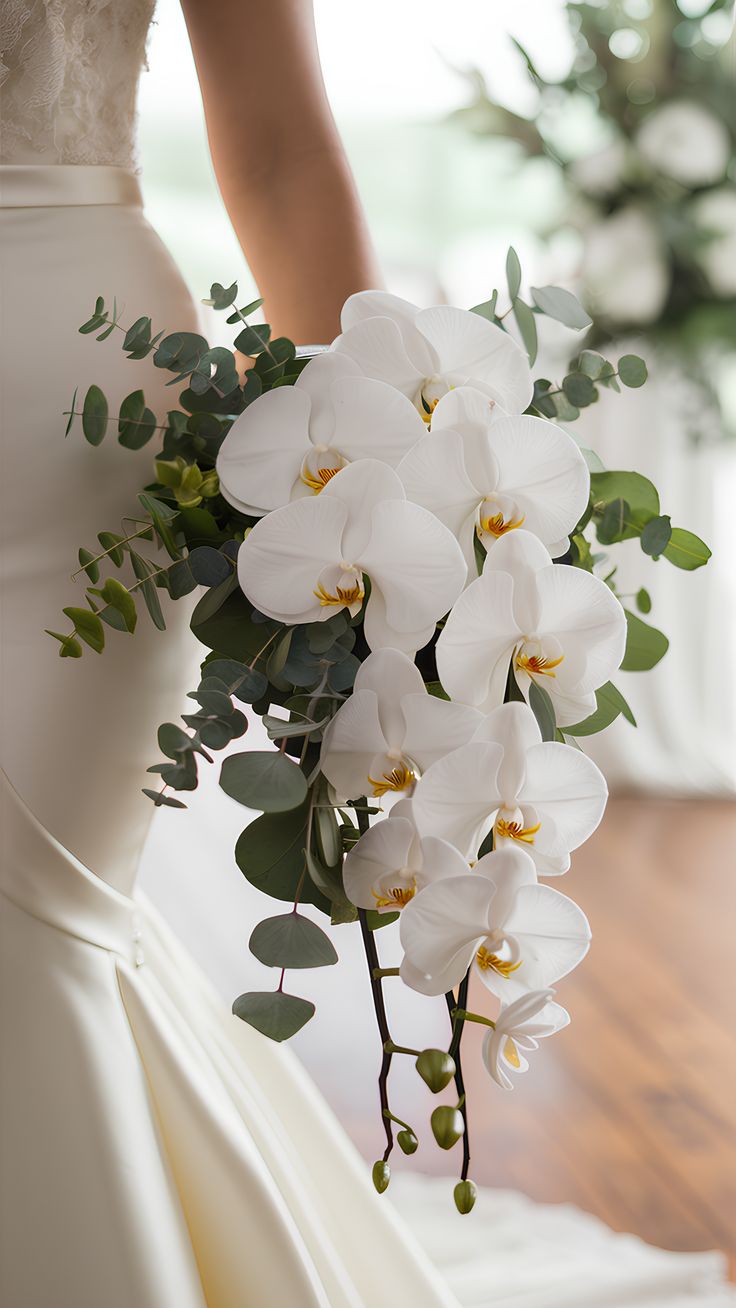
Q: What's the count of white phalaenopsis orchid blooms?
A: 10